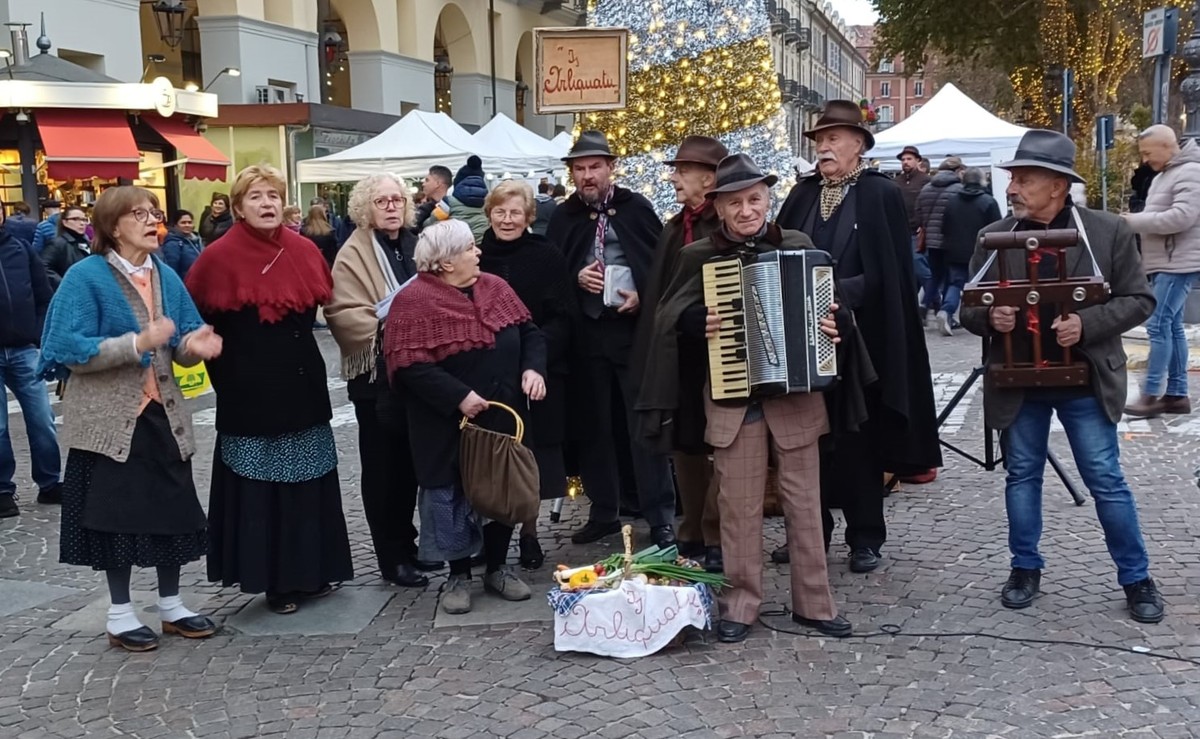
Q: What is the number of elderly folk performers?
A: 10